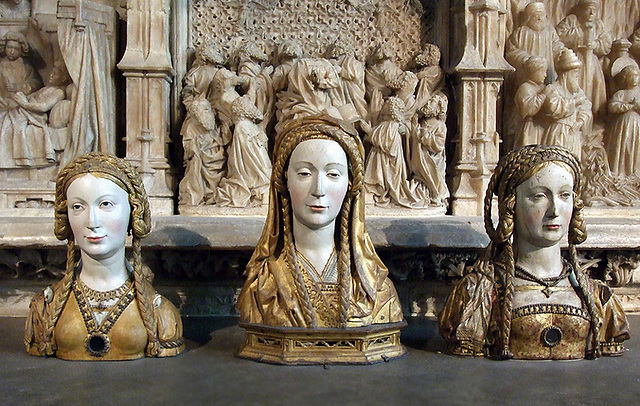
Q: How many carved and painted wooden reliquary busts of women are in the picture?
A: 3